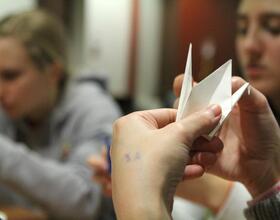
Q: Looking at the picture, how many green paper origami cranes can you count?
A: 0